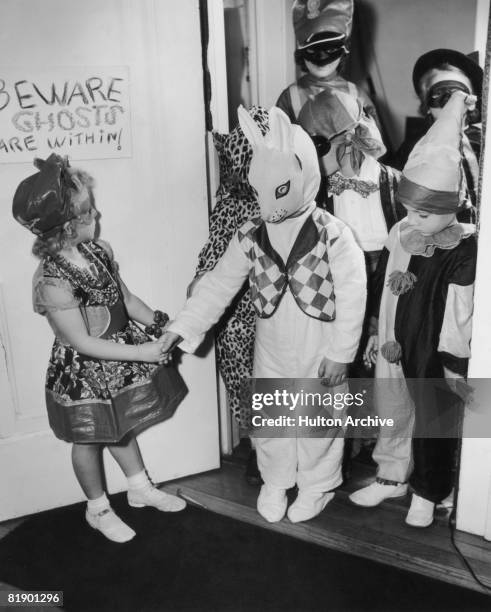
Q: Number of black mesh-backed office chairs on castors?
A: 0